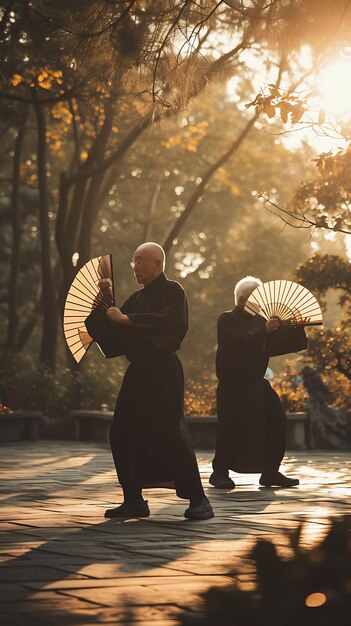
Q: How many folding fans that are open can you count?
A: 2